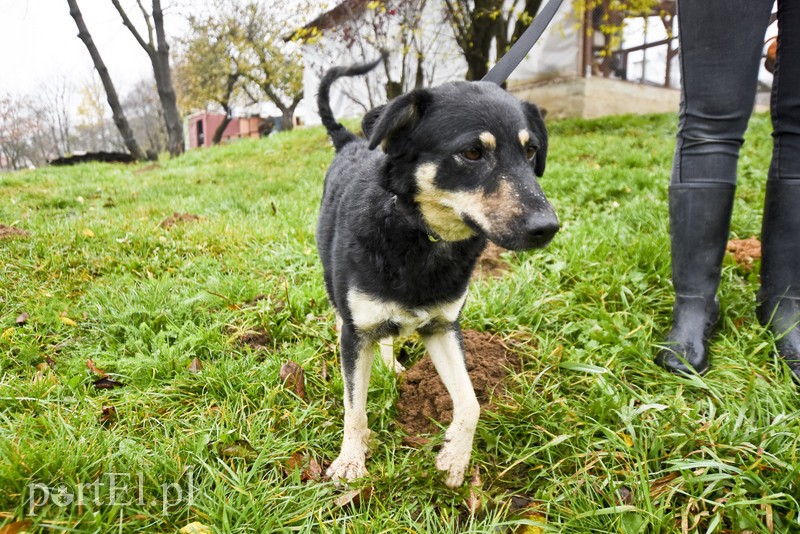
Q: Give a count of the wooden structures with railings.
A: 1